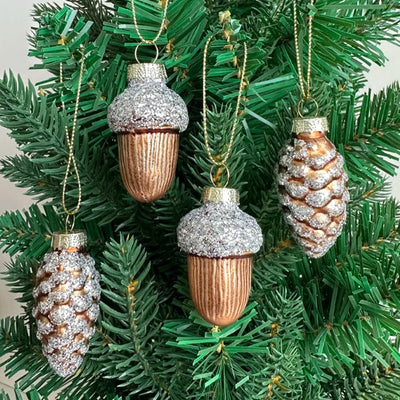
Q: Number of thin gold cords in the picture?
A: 4